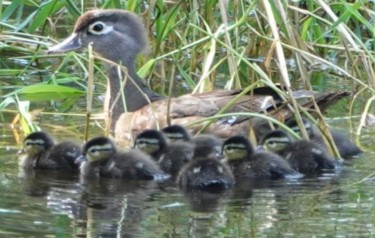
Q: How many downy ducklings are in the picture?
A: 8